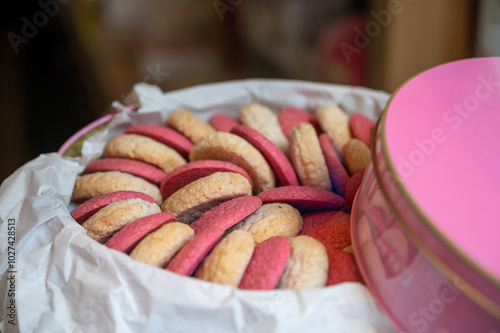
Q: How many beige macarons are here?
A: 14